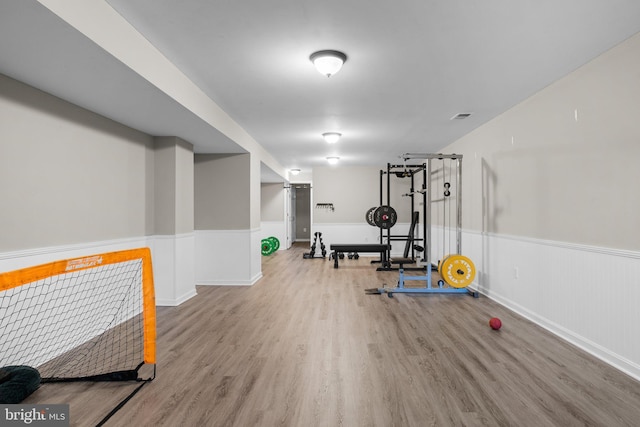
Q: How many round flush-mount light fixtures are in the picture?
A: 4